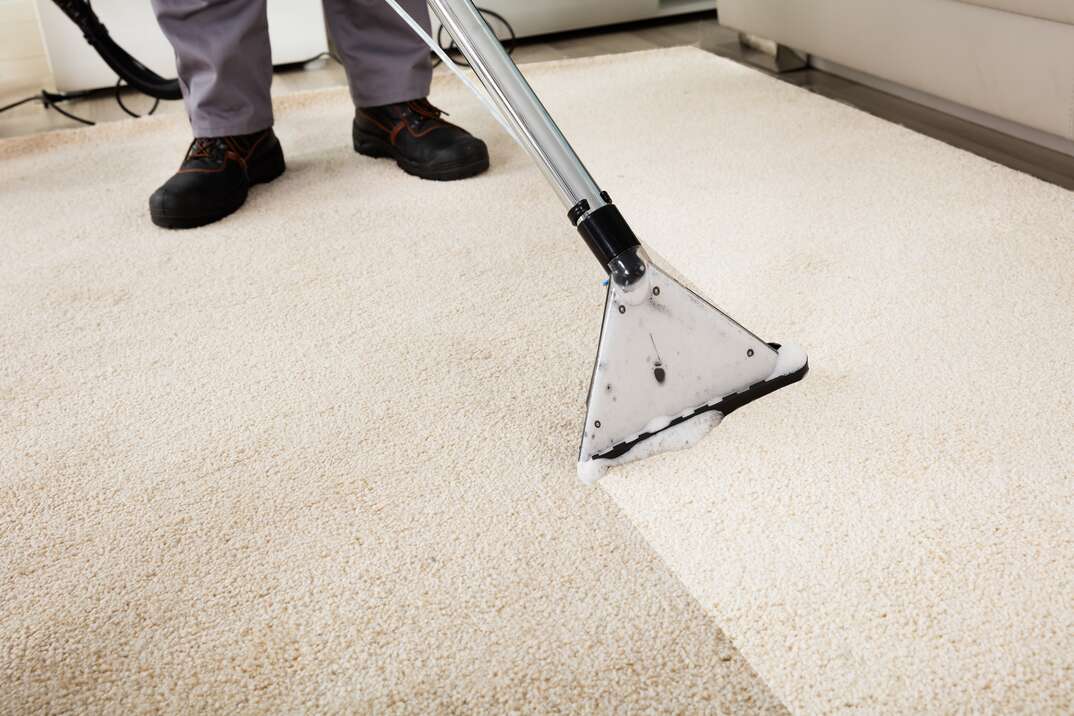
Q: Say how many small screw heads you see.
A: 4